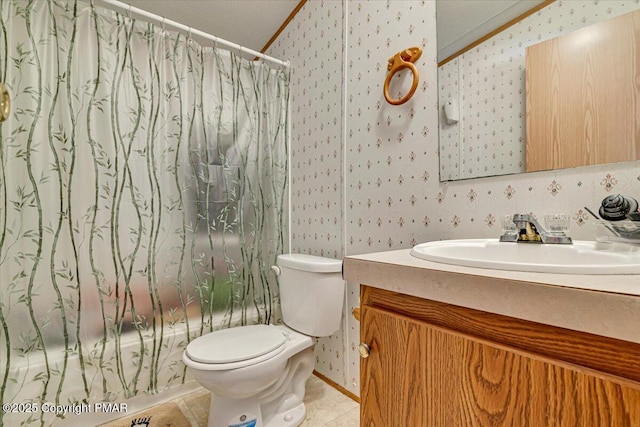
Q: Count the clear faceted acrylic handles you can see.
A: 2